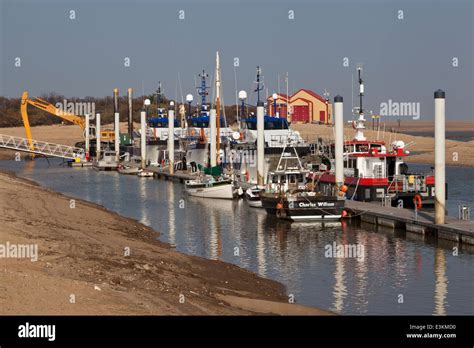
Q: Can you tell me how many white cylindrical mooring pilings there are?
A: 9